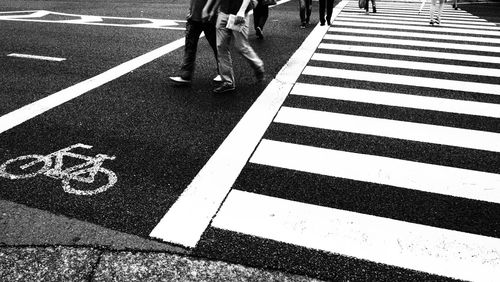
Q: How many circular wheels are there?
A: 2